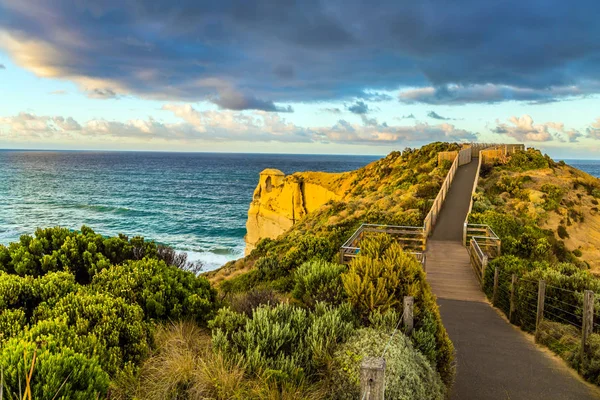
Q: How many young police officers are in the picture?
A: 0